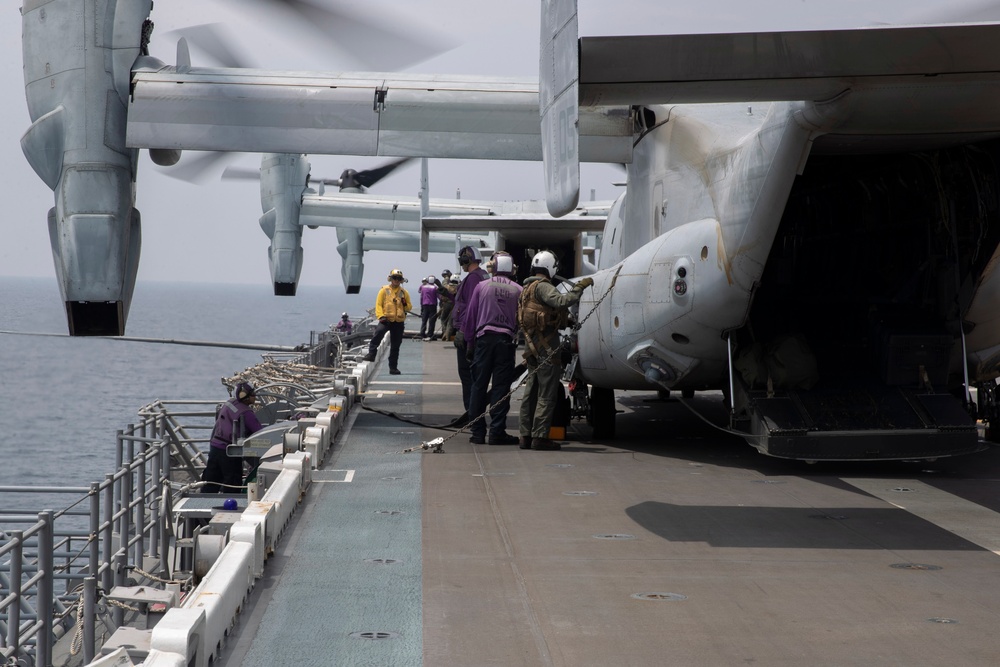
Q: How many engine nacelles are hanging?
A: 3